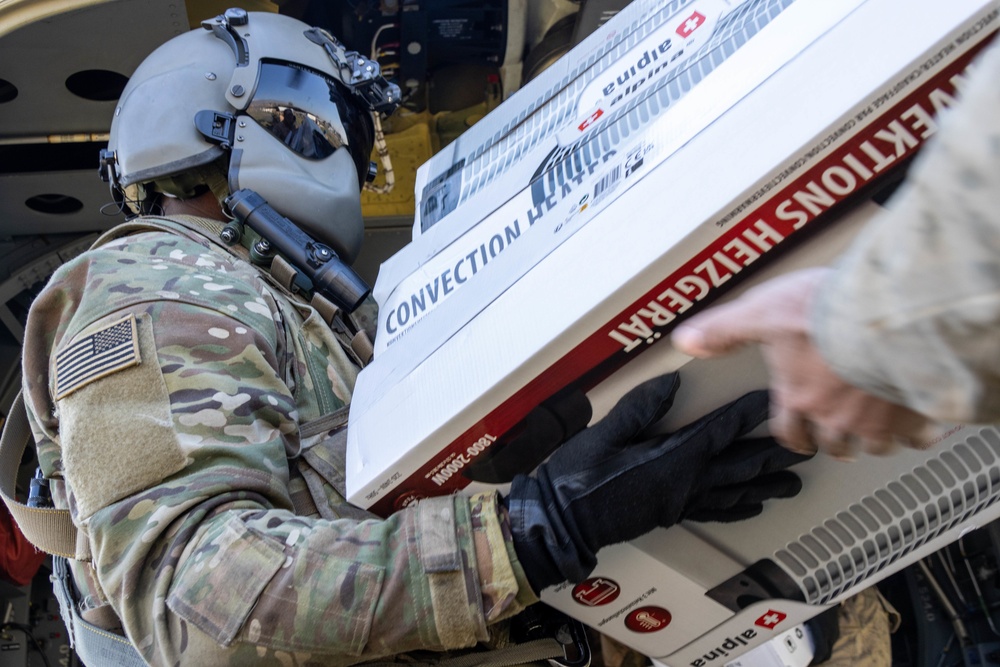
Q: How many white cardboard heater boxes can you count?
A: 3